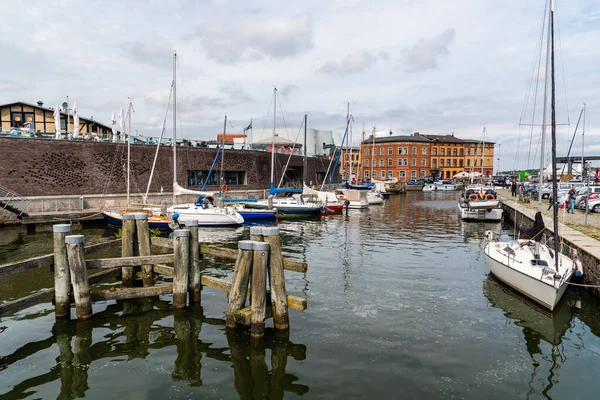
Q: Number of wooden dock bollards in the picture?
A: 10